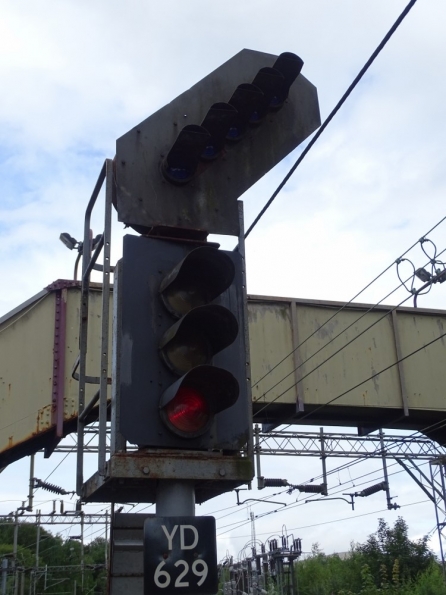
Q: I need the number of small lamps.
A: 5